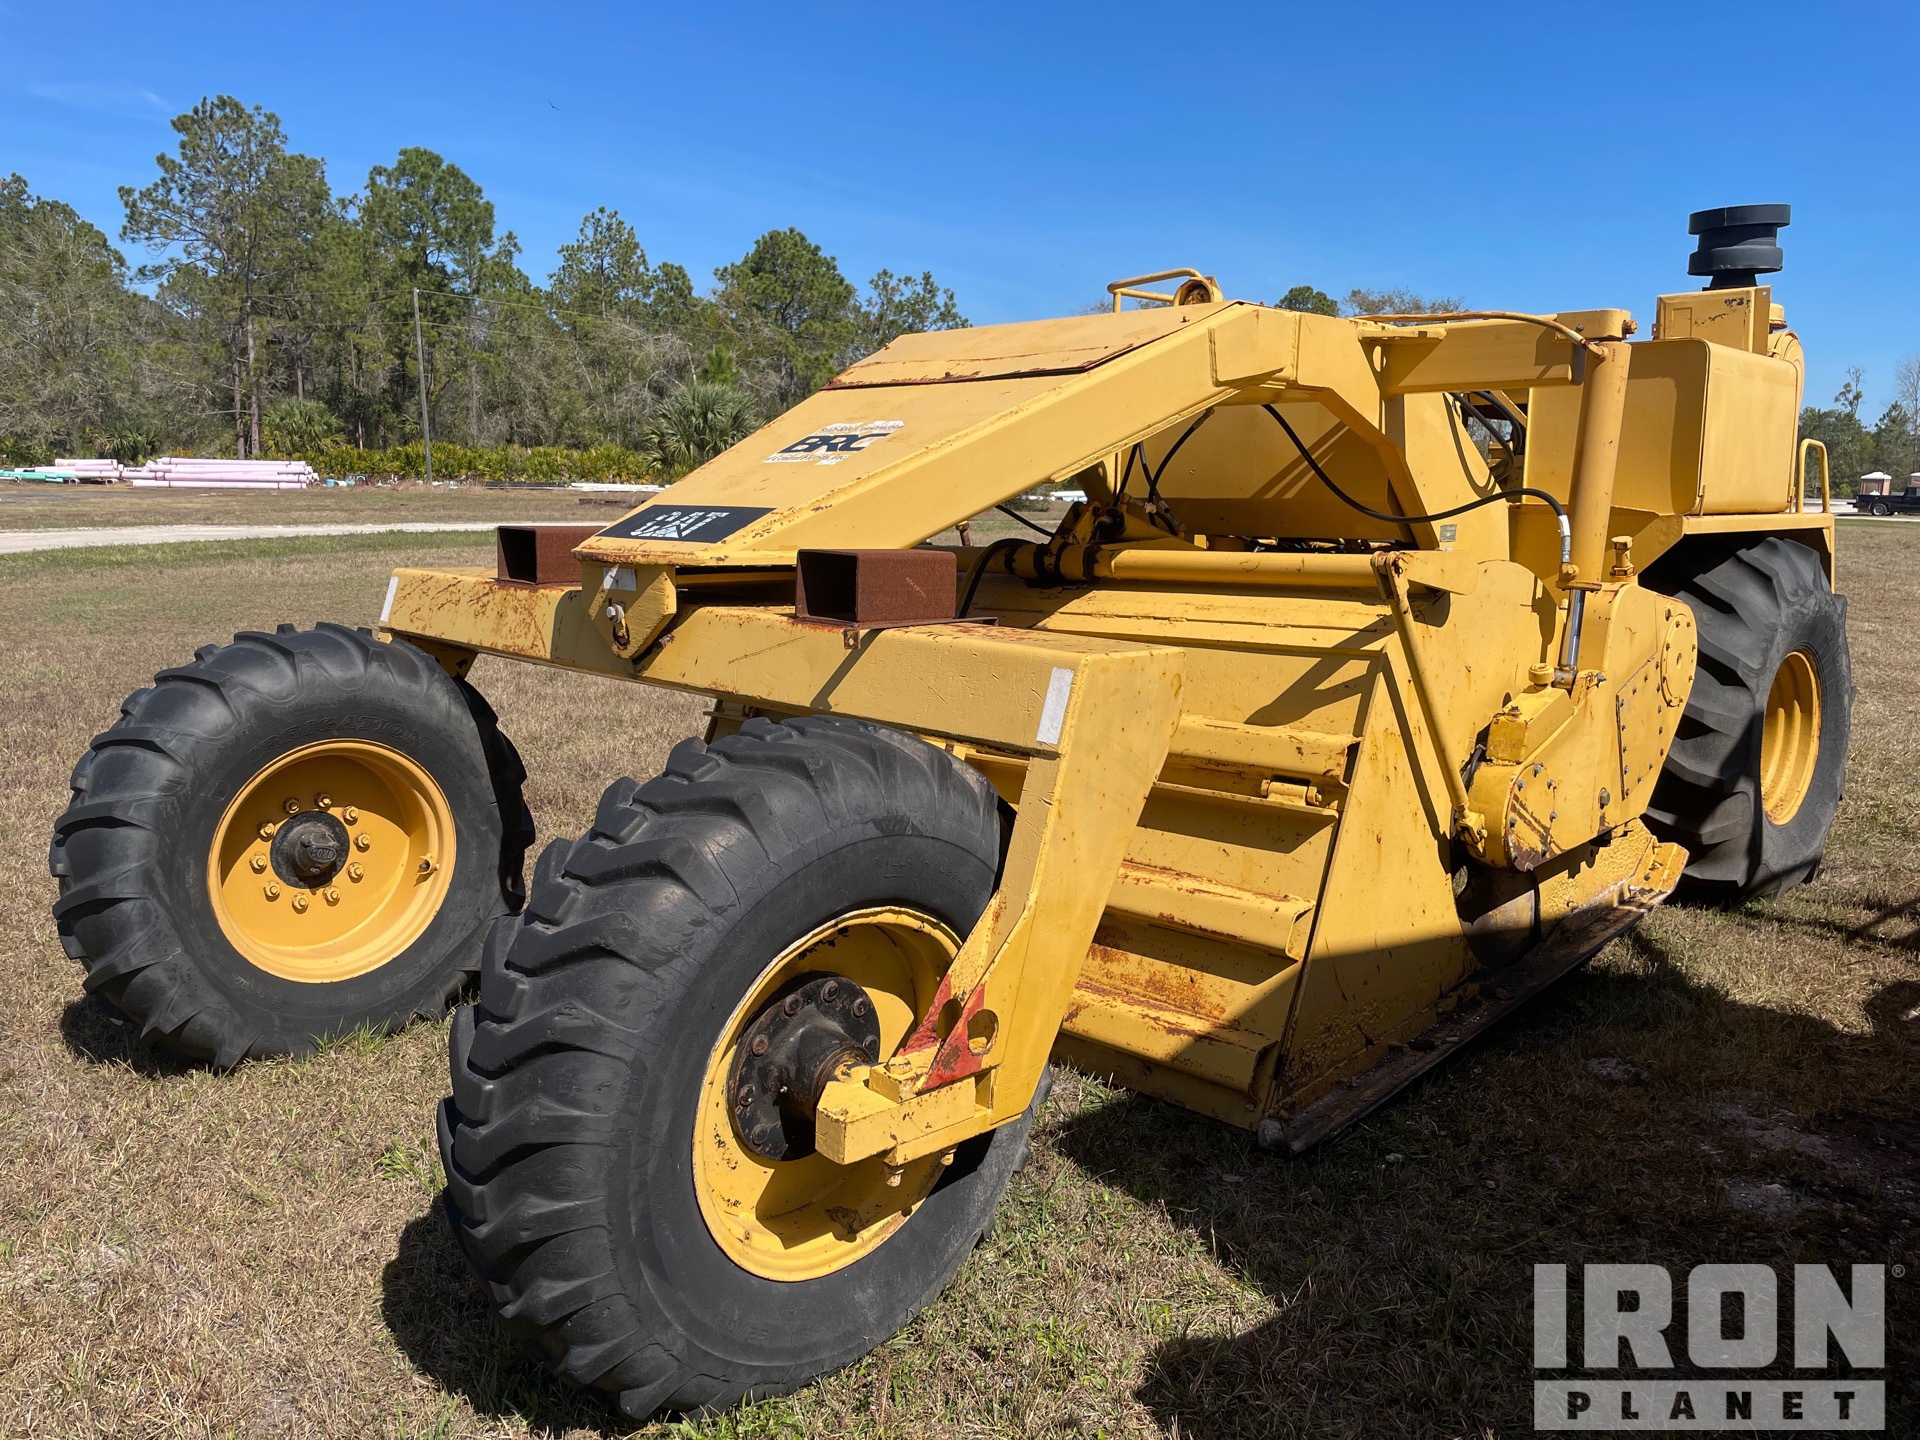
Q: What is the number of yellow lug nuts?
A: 10